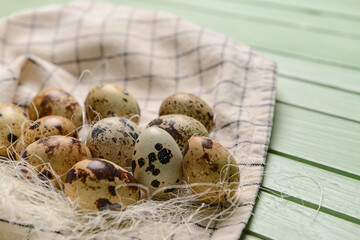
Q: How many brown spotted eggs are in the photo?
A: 11